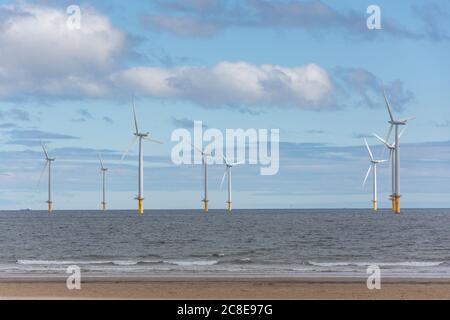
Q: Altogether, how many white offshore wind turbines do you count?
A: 8